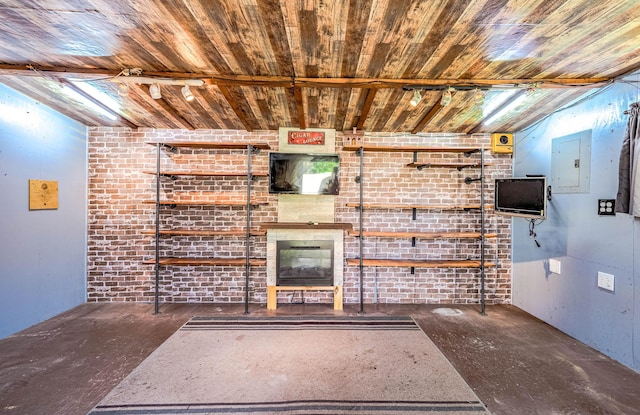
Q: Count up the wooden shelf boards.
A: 10